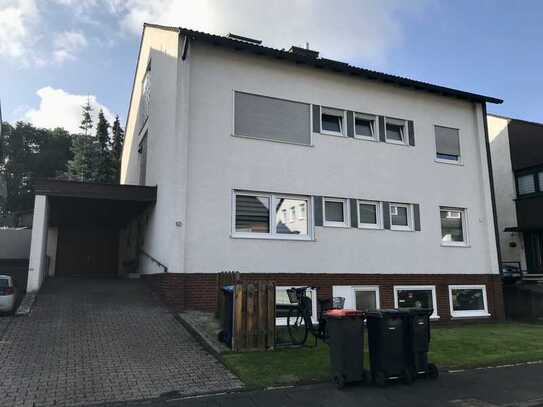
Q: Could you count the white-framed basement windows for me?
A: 4